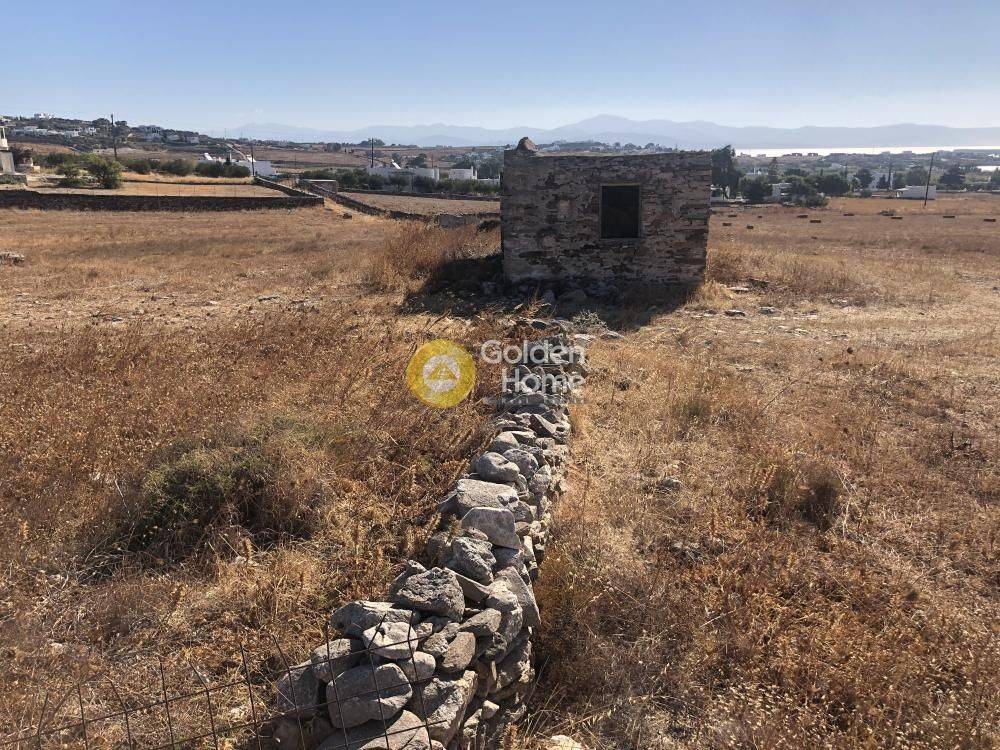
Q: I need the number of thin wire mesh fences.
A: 1